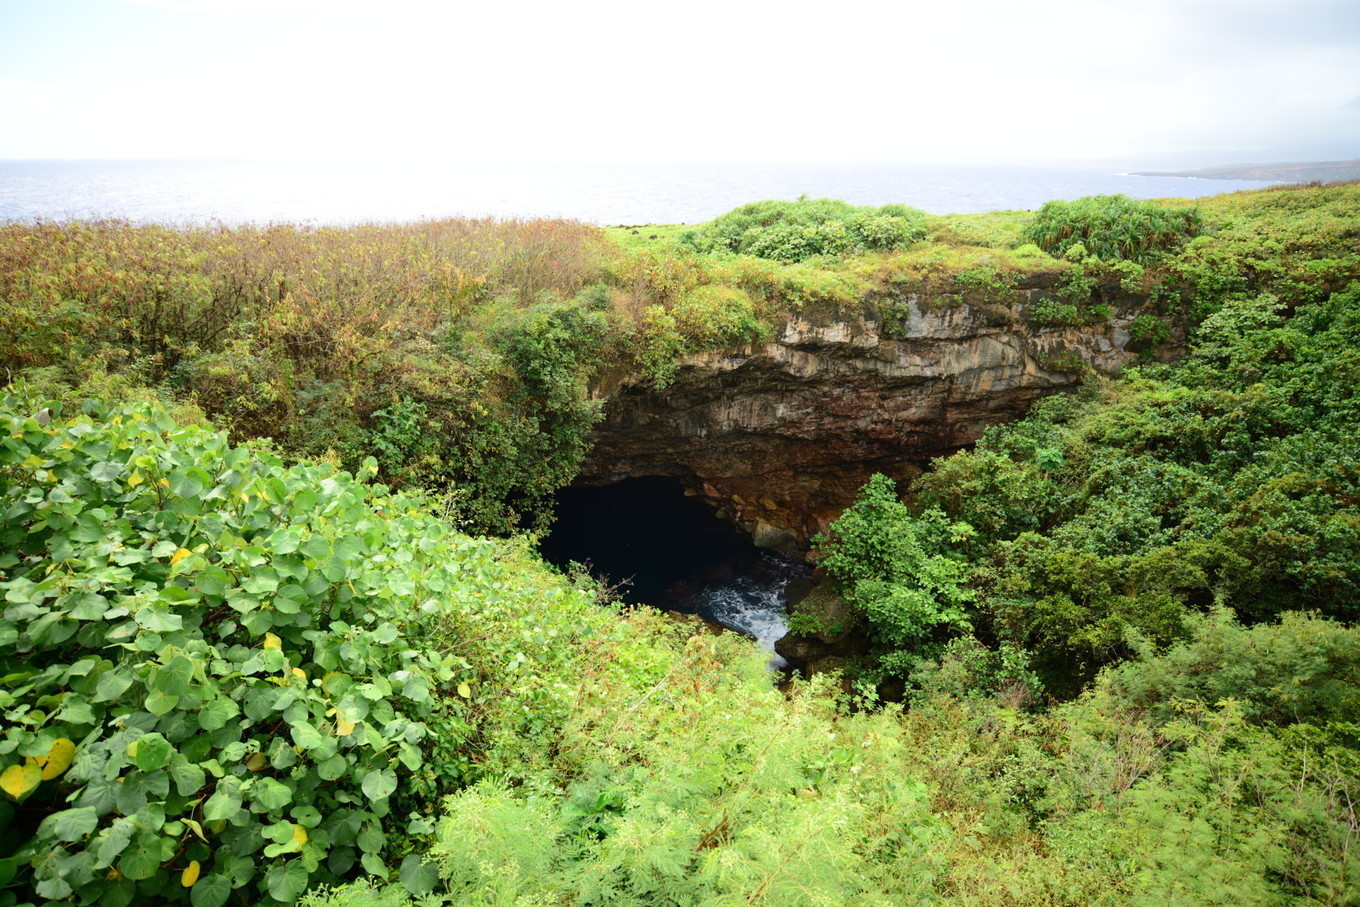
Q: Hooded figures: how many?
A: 0